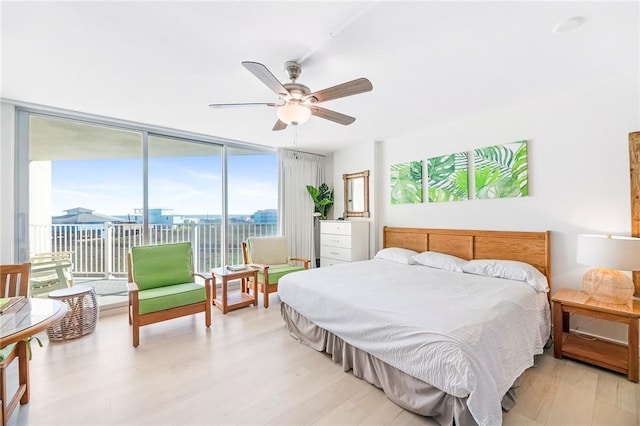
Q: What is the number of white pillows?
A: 3